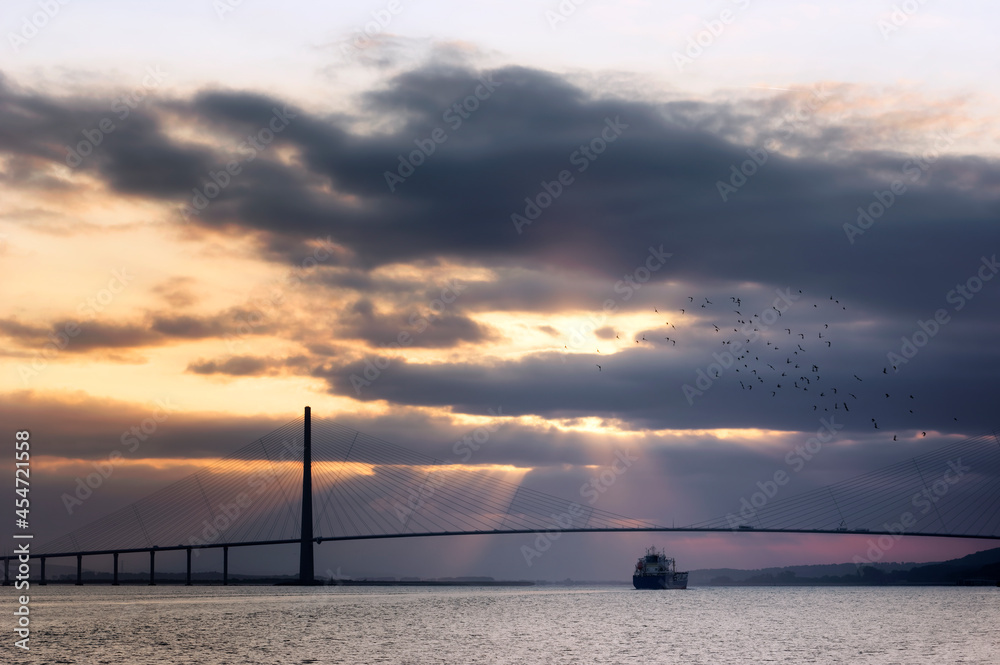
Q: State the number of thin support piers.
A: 7